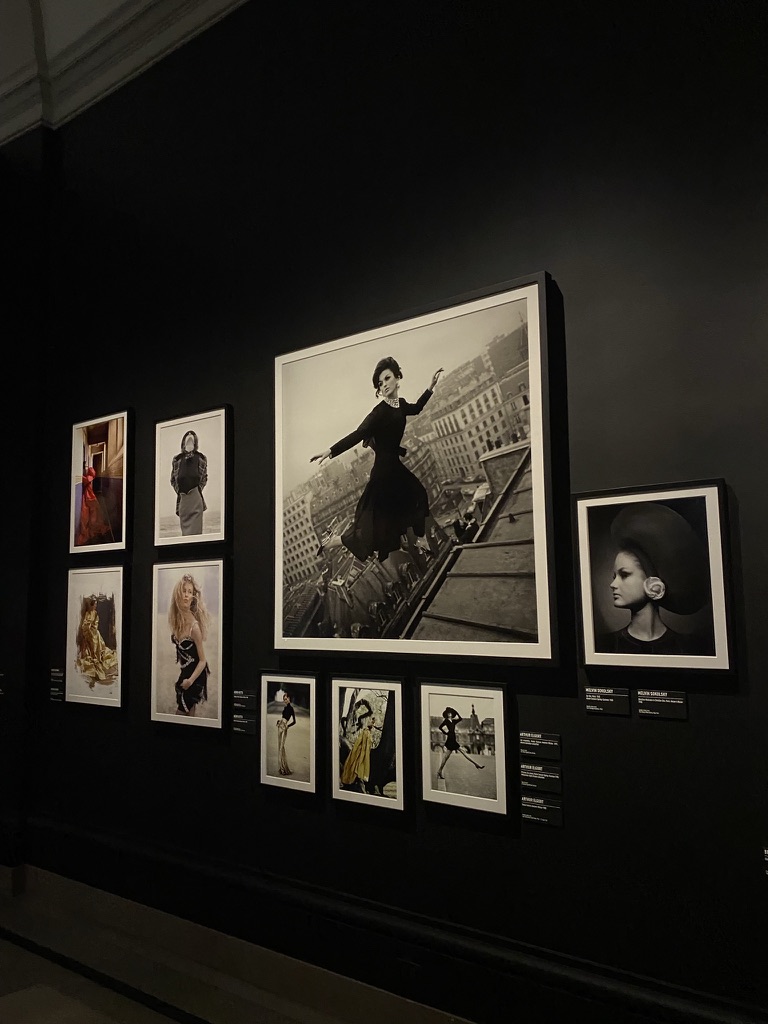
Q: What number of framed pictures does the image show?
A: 9